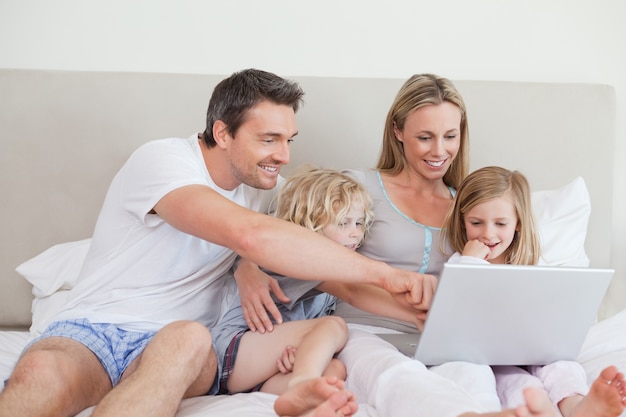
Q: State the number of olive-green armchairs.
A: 0